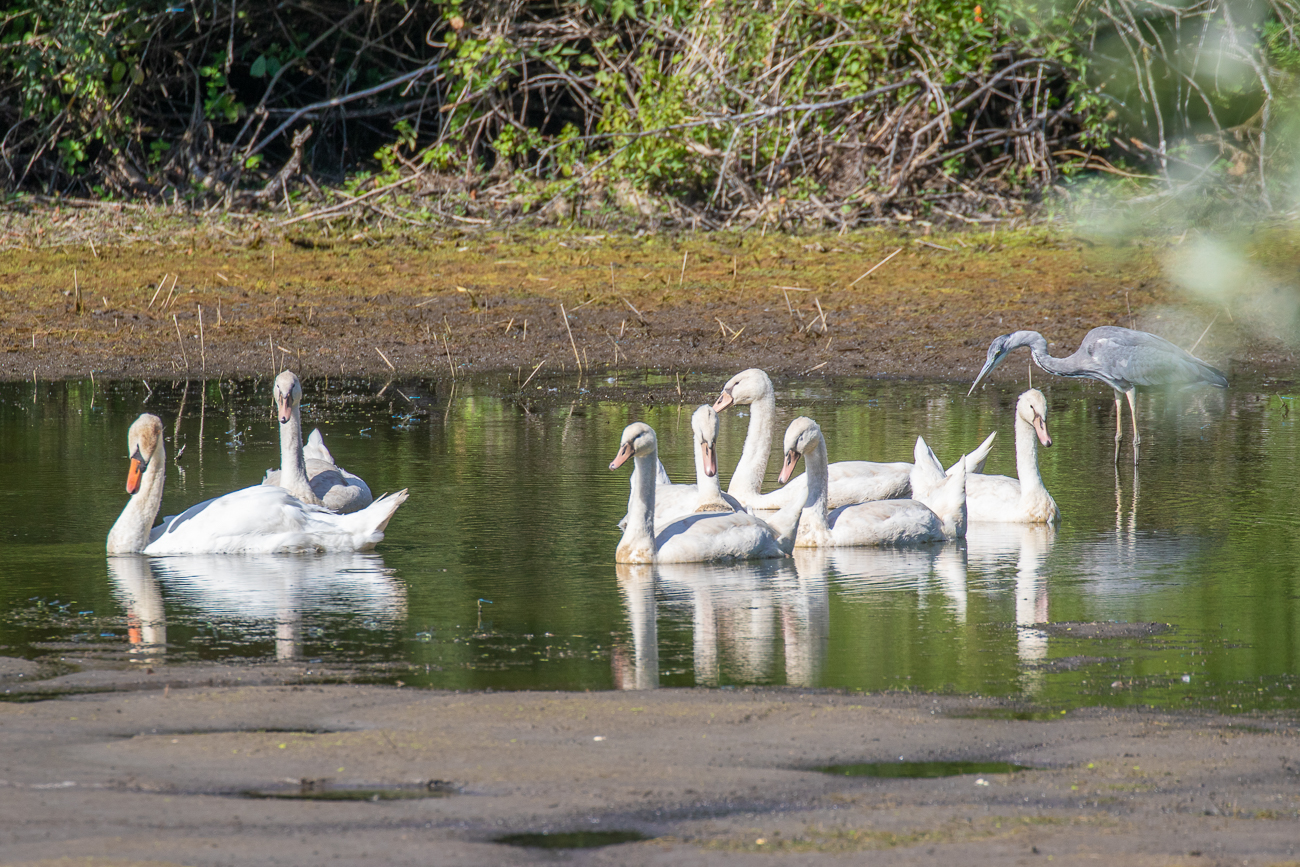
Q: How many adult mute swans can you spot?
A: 1